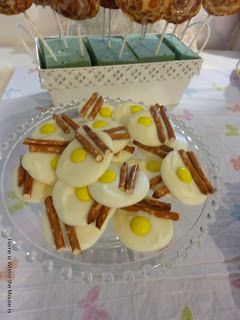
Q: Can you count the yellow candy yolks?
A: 12